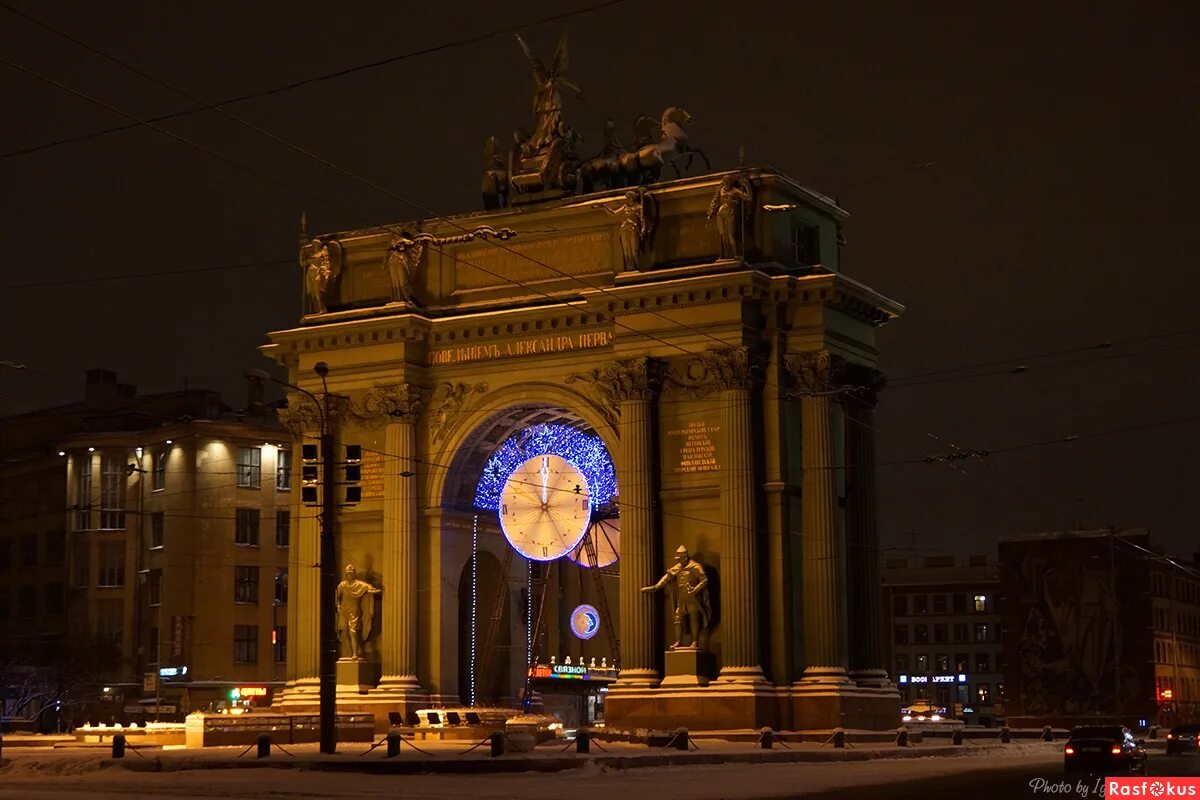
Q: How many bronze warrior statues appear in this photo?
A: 2